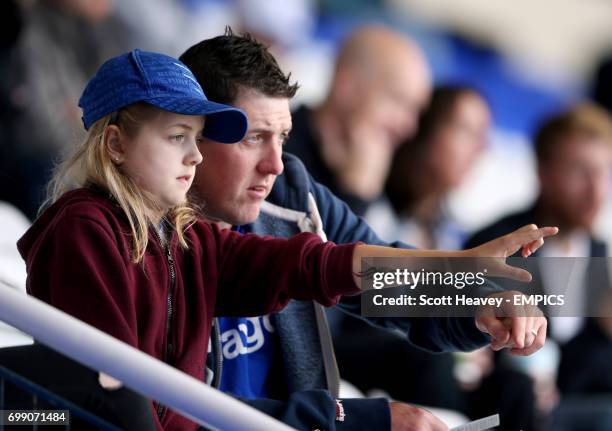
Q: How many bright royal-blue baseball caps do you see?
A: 1